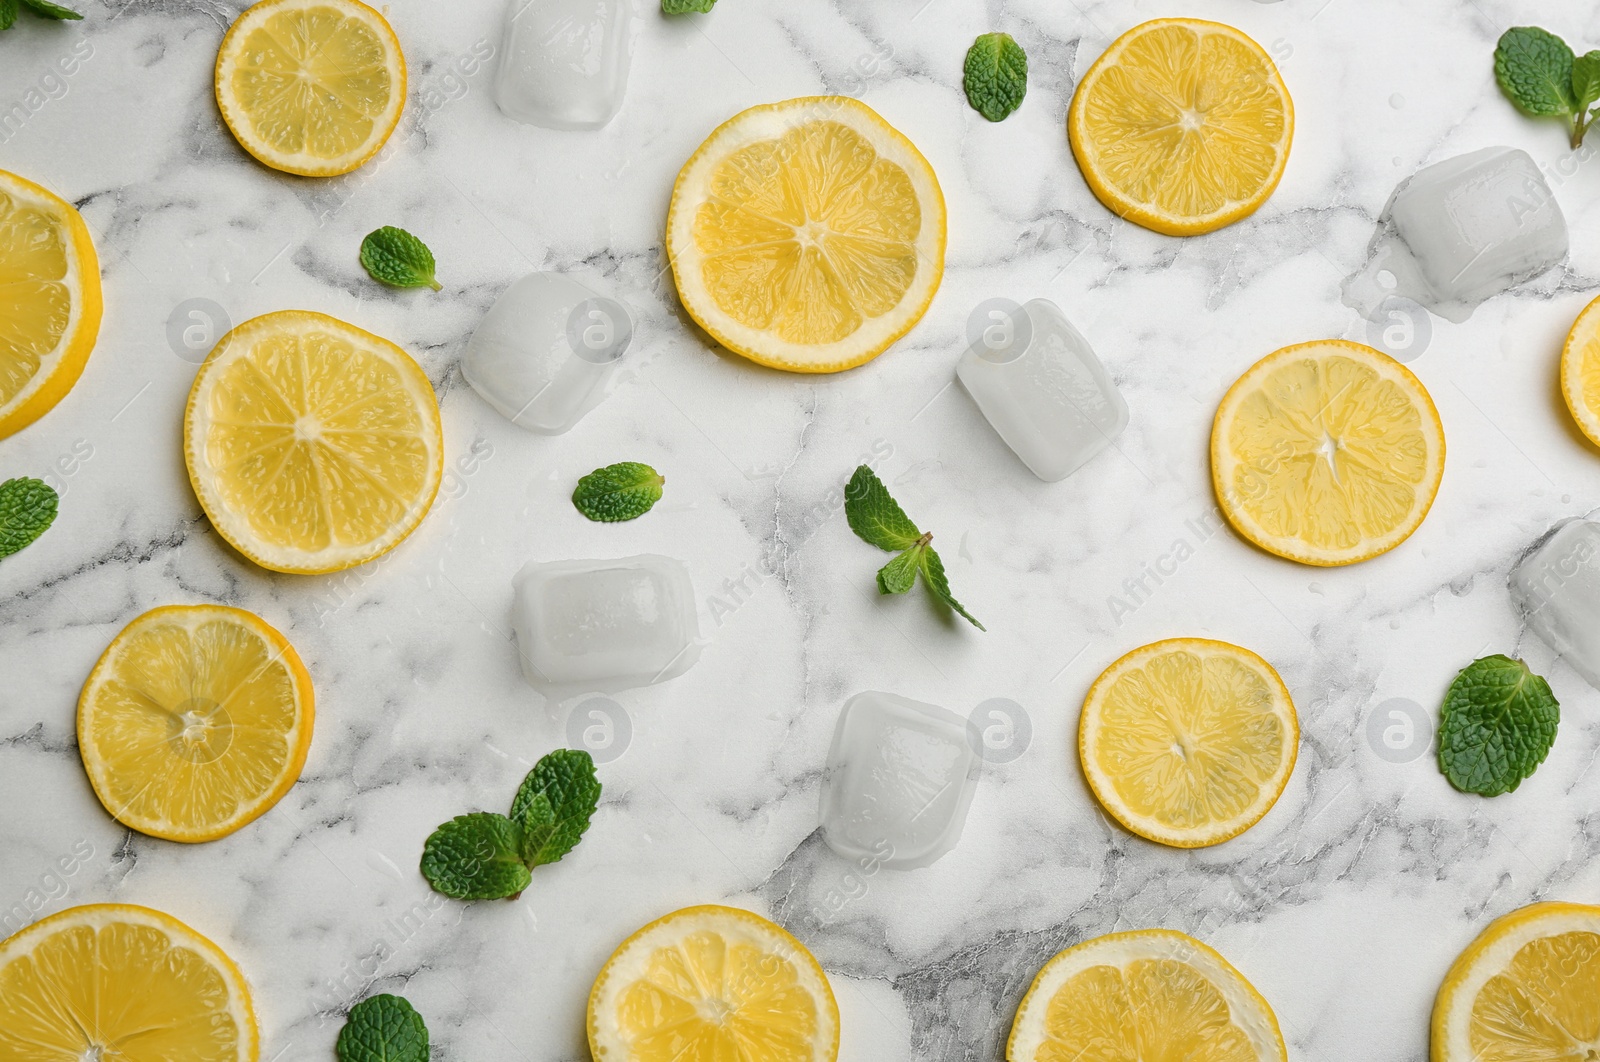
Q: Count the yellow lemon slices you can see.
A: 13